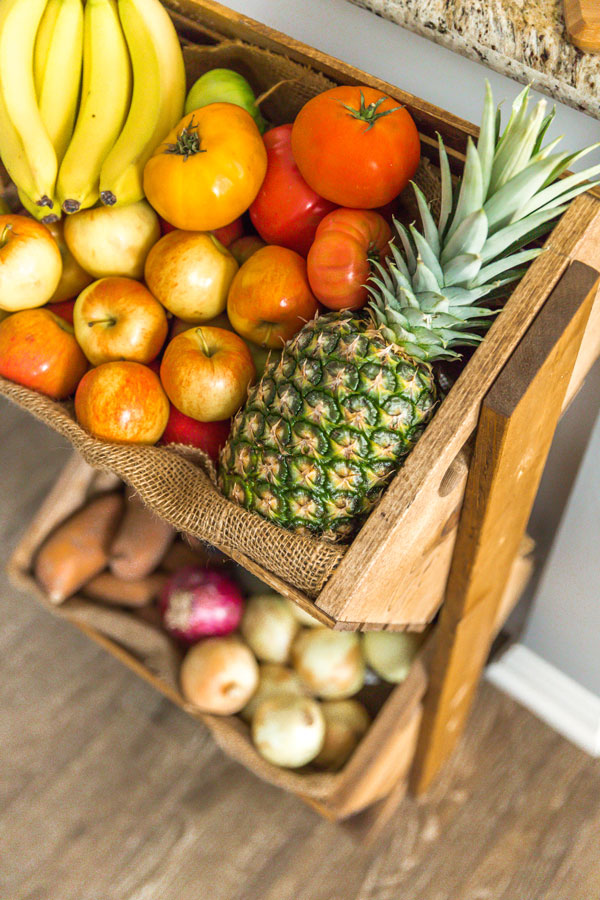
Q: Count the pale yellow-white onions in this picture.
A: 8